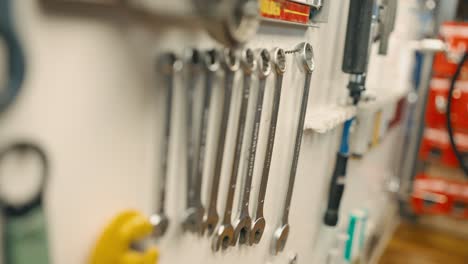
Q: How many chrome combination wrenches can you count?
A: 8